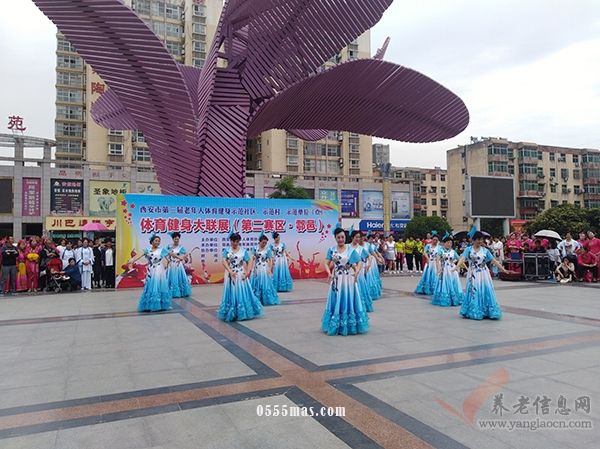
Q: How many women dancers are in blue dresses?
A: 12